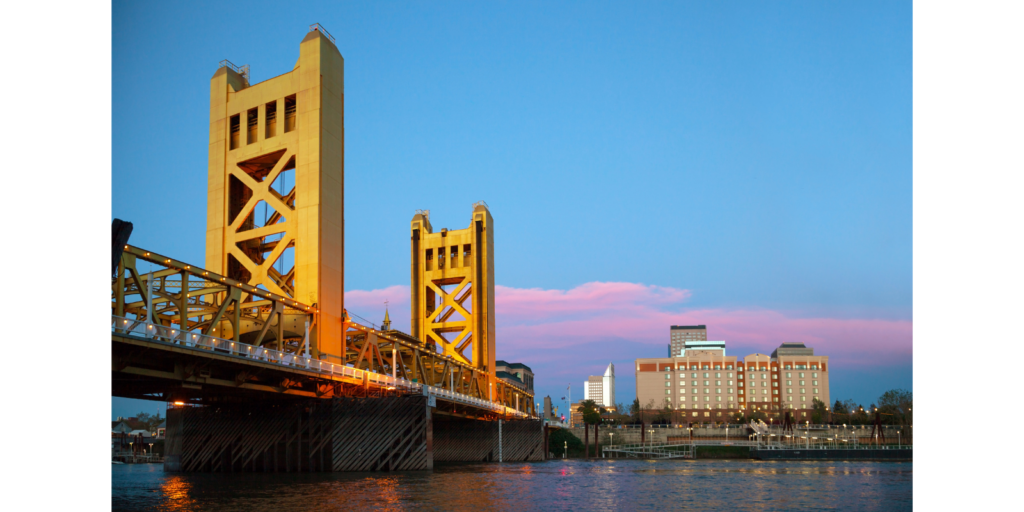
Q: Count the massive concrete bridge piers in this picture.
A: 2